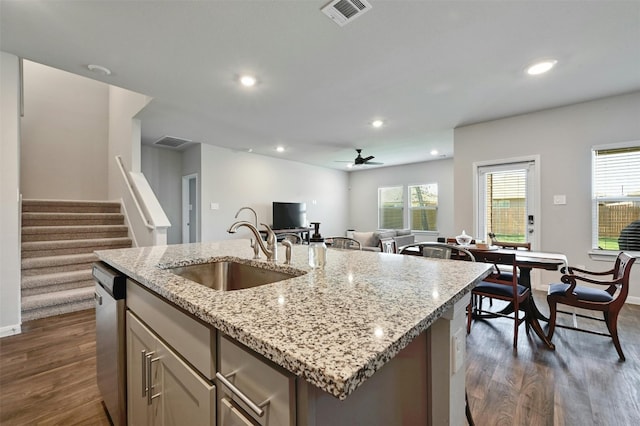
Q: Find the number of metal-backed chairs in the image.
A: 3